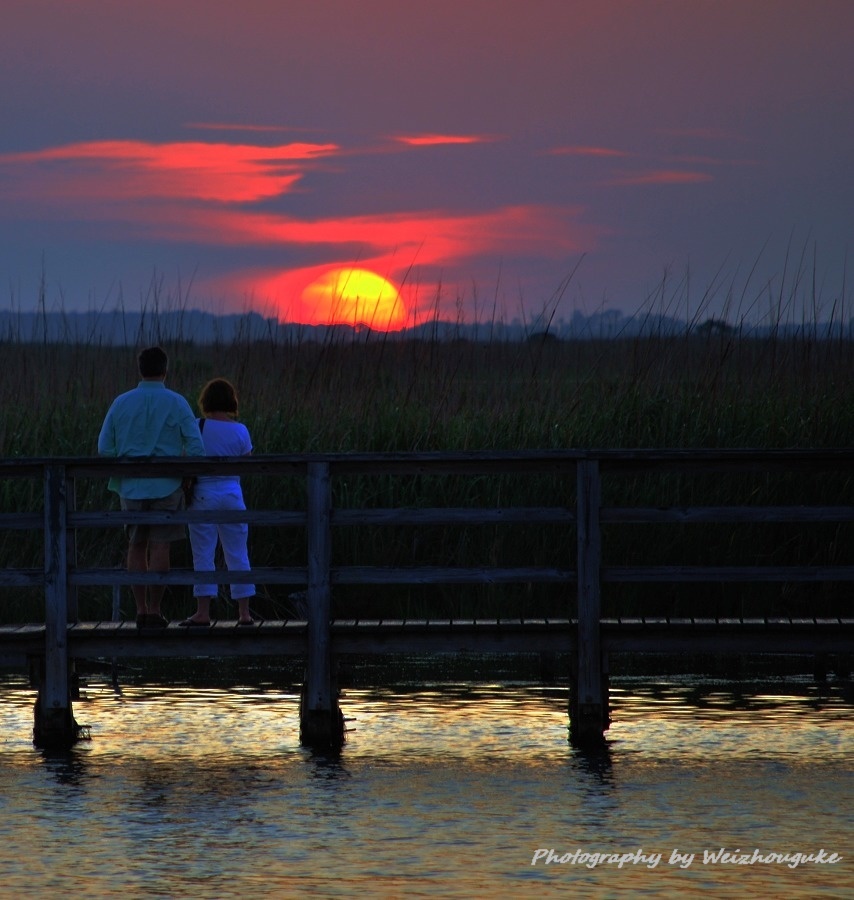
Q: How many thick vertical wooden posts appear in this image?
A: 3